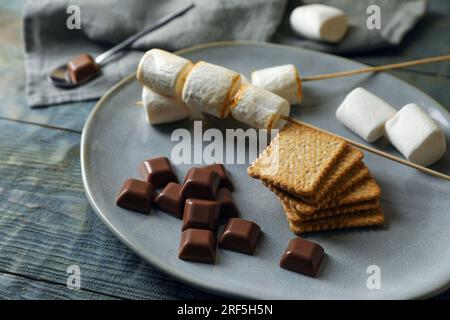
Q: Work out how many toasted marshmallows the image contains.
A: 5